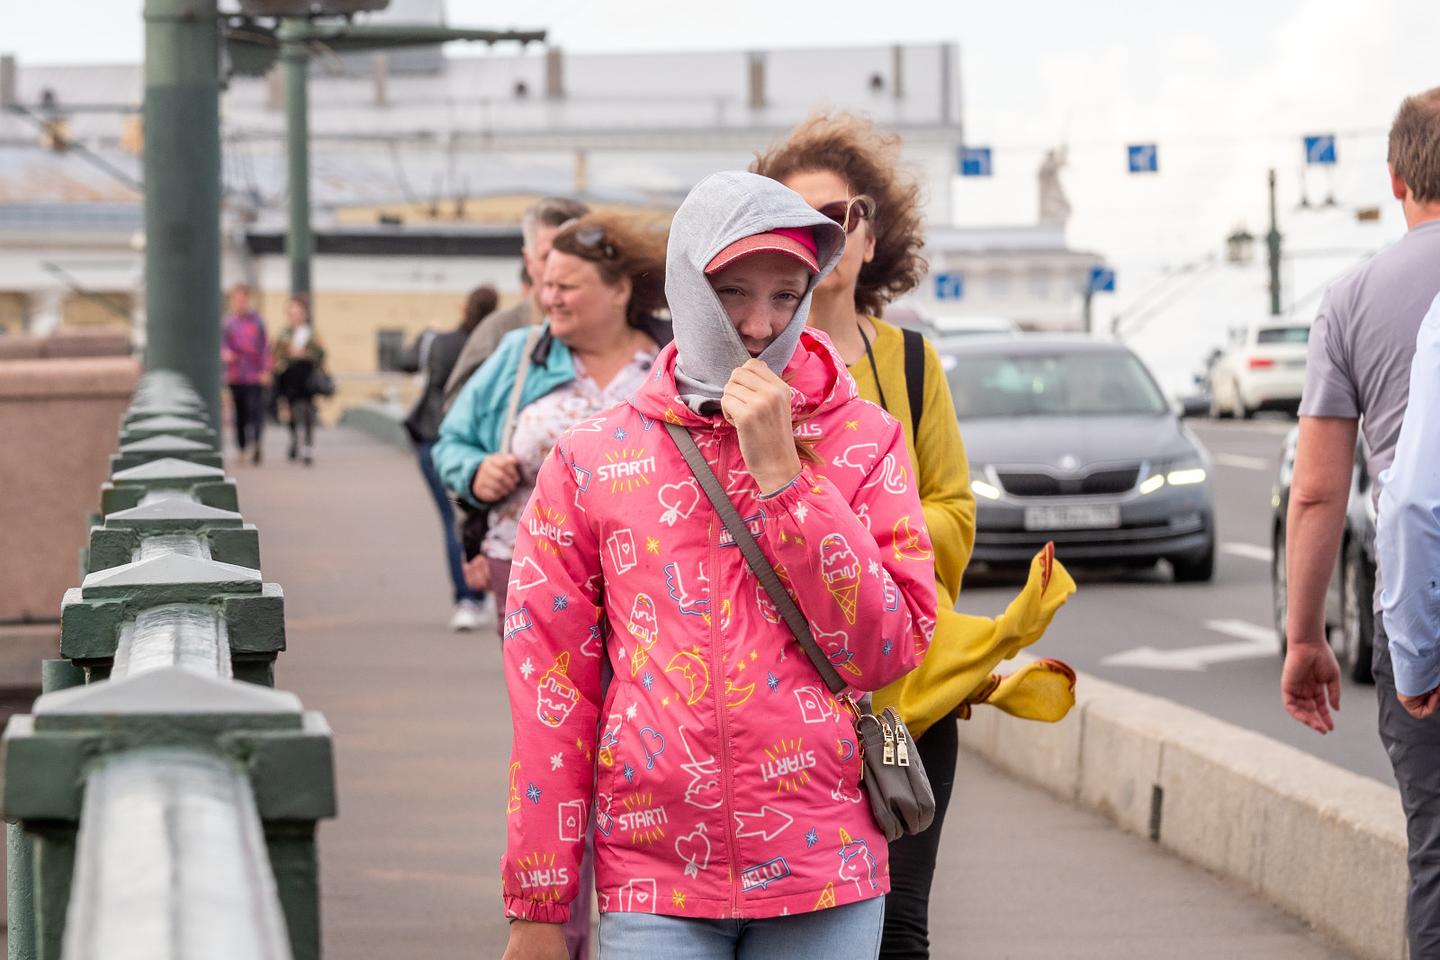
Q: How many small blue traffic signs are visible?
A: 5